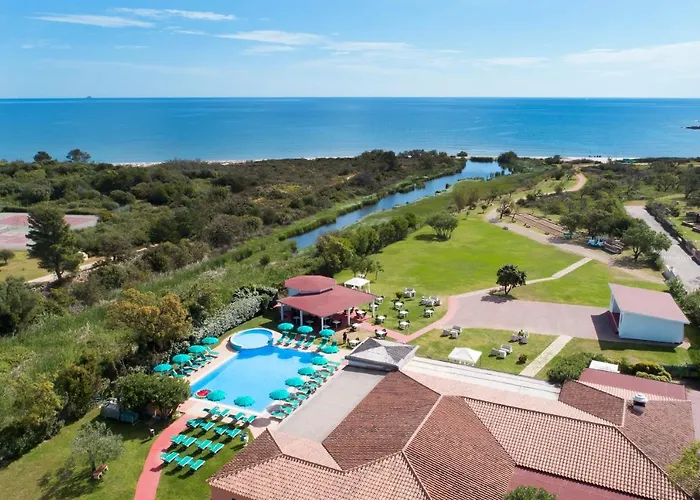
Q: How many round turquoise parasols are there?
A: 14